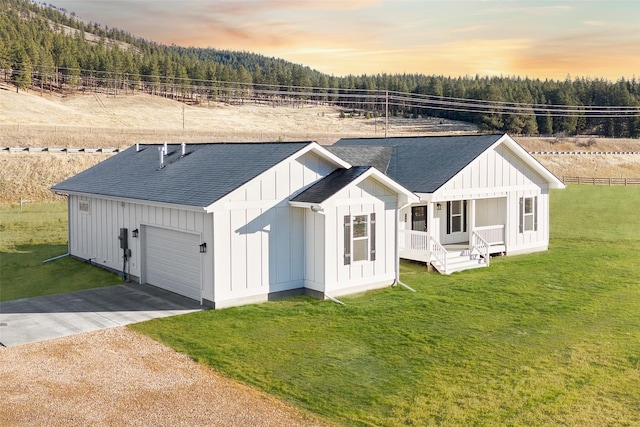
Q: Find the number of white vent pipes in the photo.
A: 4